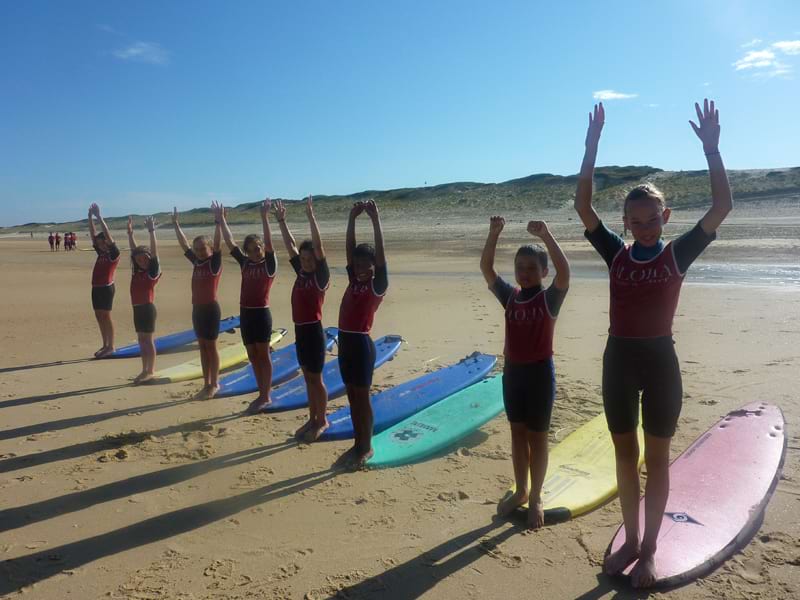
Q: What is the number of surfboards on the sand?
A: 8